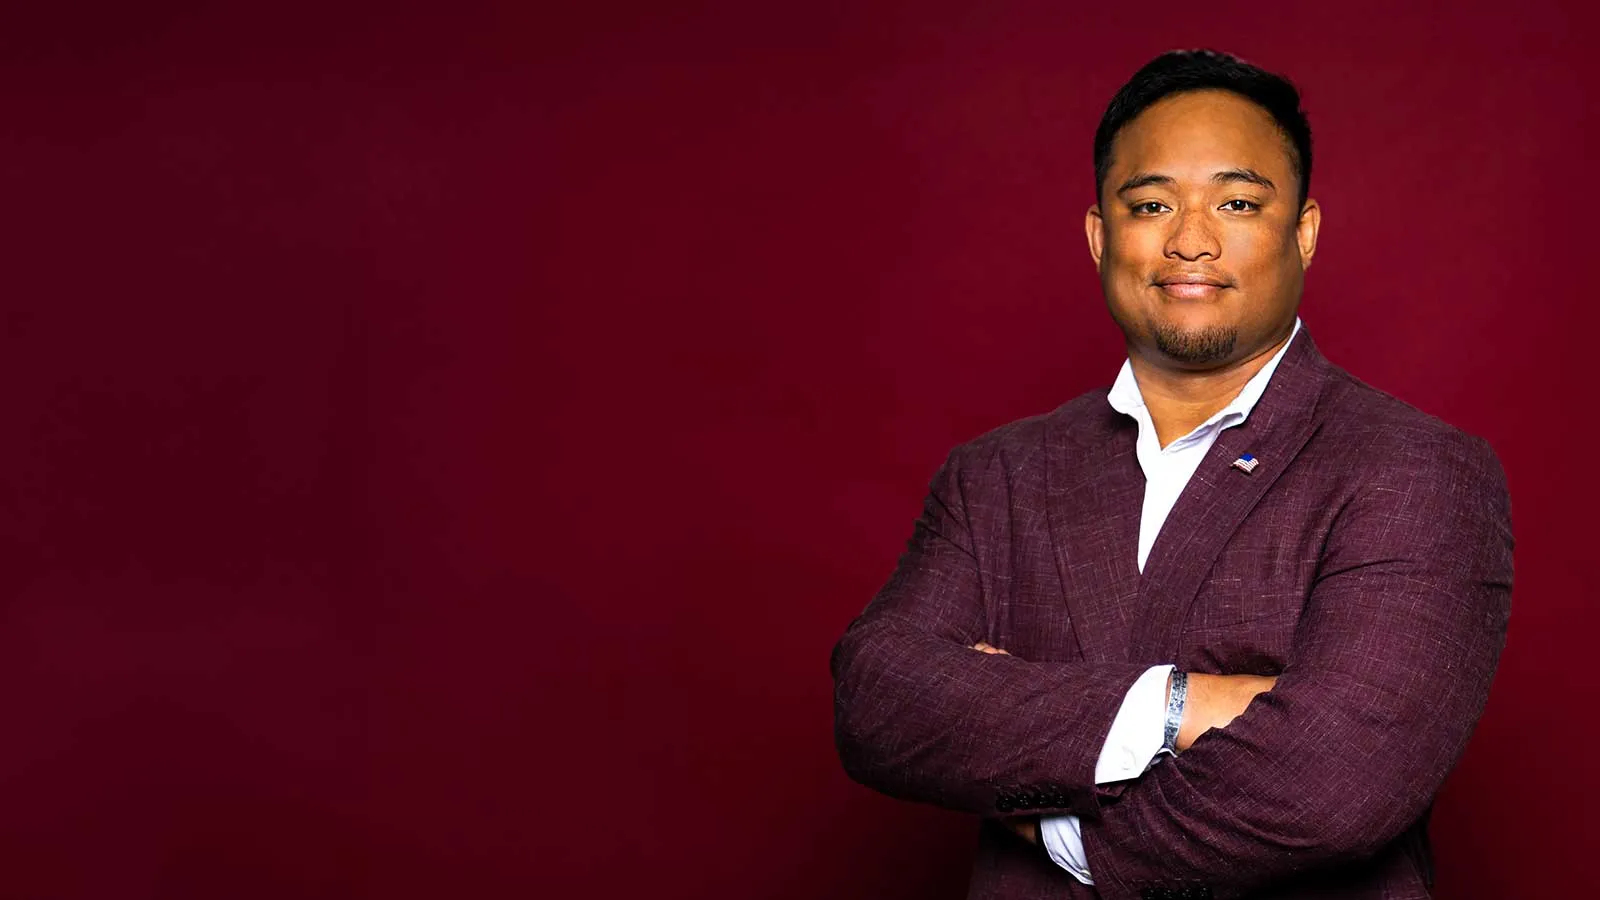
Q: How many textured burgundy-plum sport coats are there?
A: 1